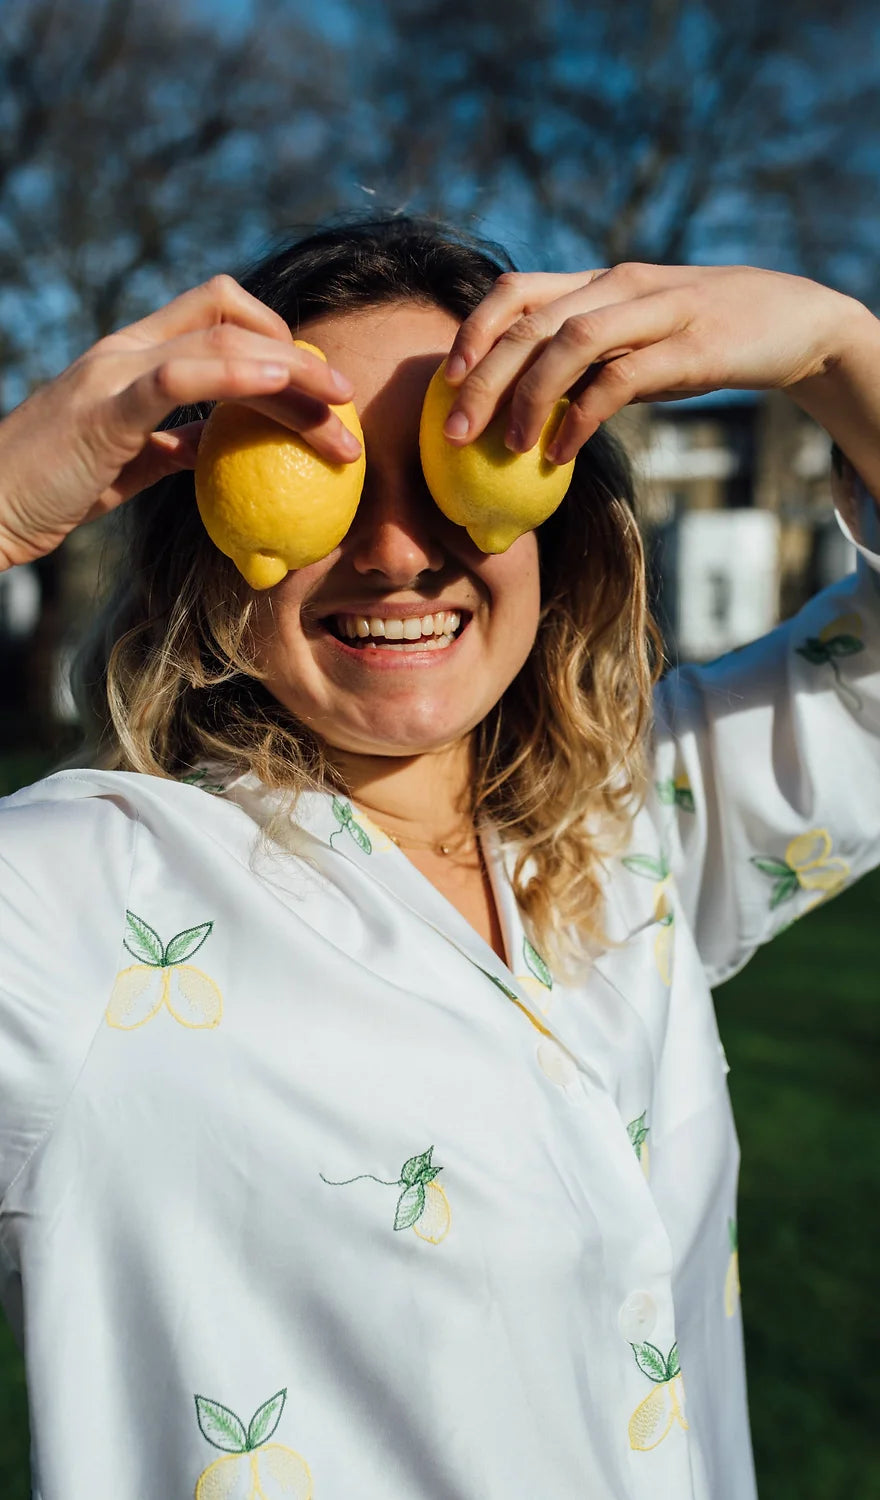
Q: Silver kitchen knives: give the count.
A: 0